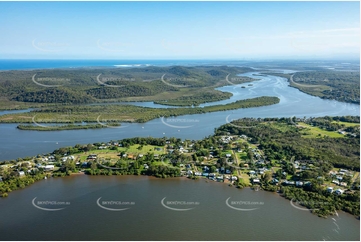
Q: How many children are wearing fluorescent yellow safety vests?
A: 0